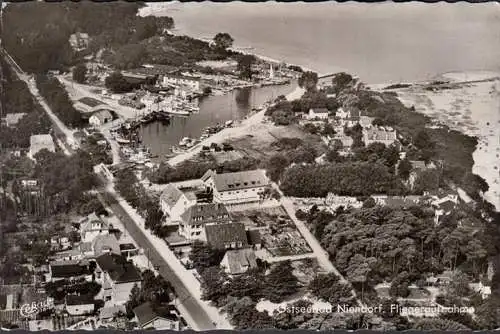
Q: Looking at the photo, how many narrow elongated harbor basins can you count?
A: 1